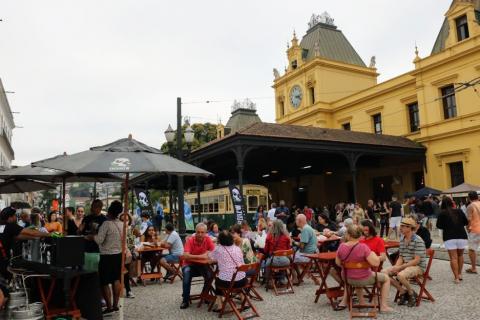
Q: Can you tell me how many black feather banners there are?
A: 2